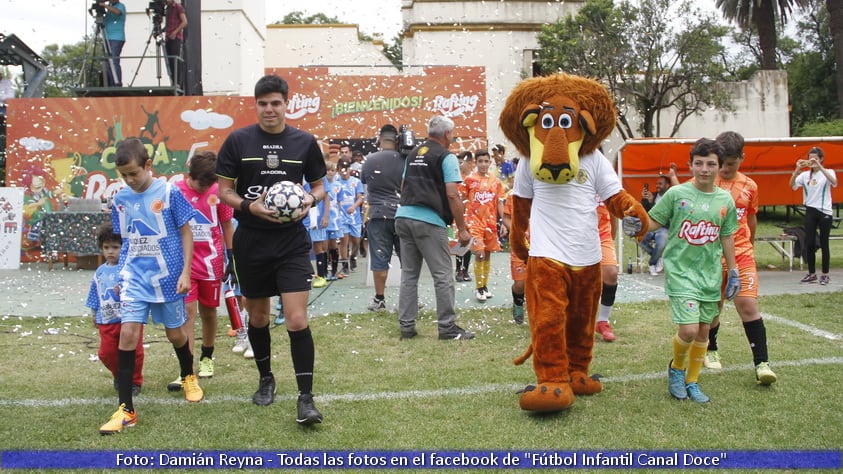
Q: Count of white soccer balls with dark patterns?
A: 1